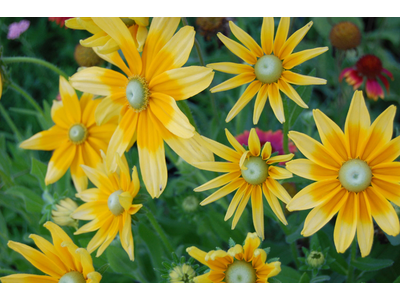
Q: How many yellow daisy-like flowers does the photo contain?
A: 9